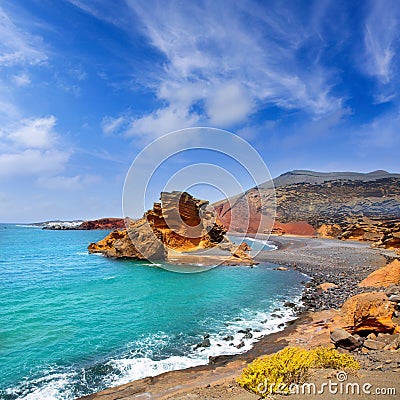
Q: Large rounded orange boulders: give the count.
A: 2